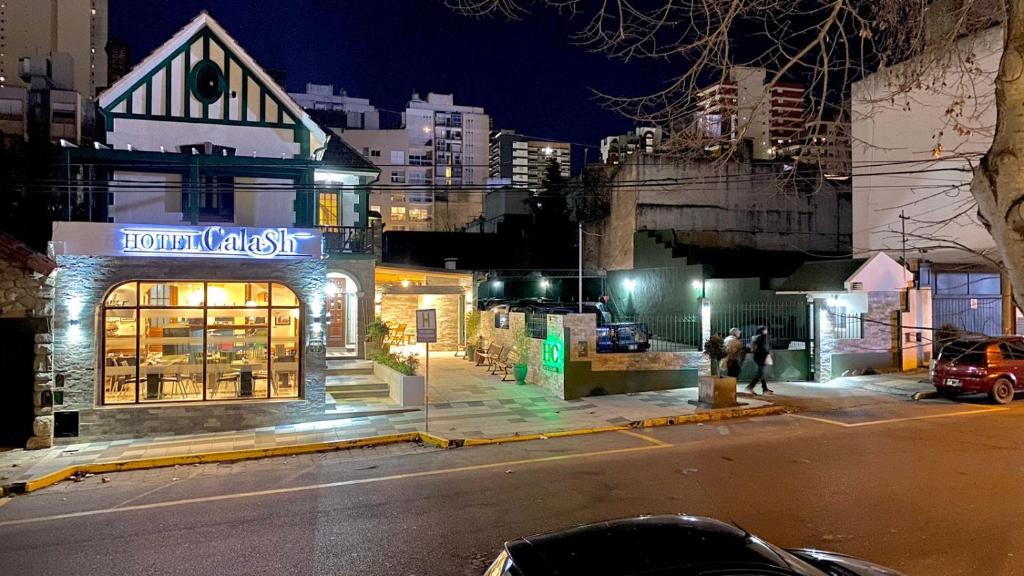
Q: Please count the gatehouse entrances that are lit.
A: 1